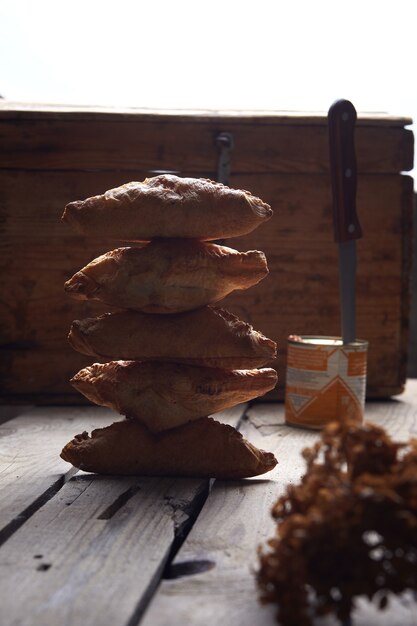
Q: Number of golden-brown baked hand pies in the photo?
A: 5